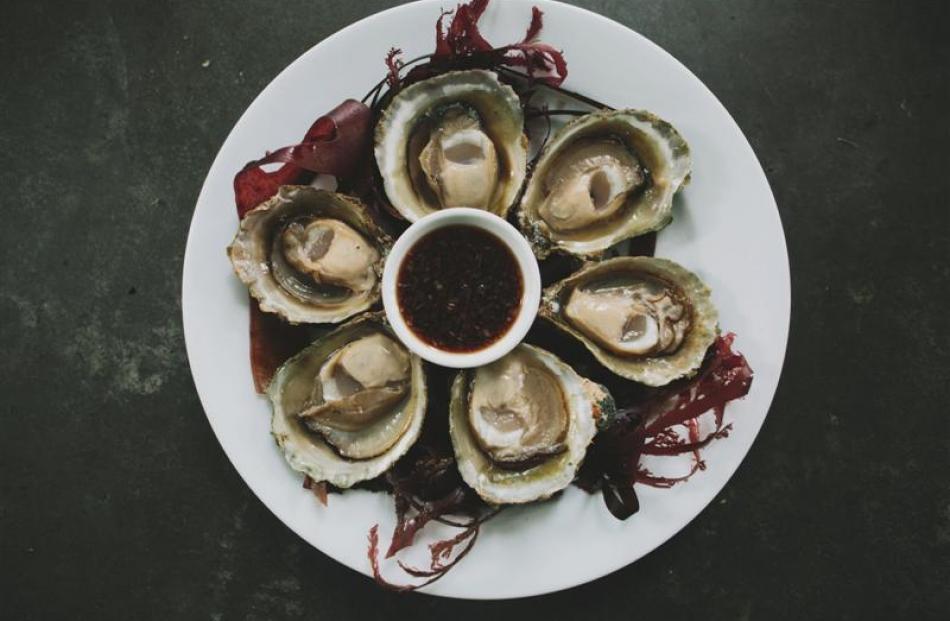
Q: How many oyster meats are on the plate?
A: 6